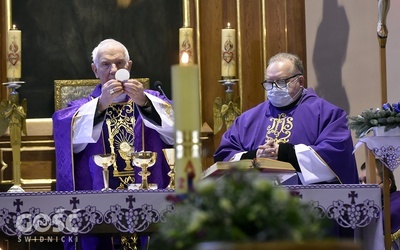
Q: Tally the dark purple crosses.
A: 4